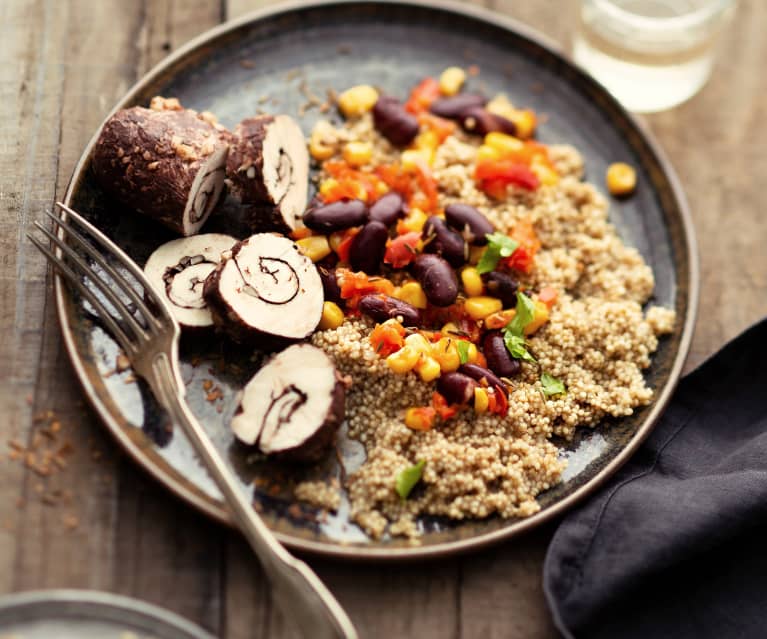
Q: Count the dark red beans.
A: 15